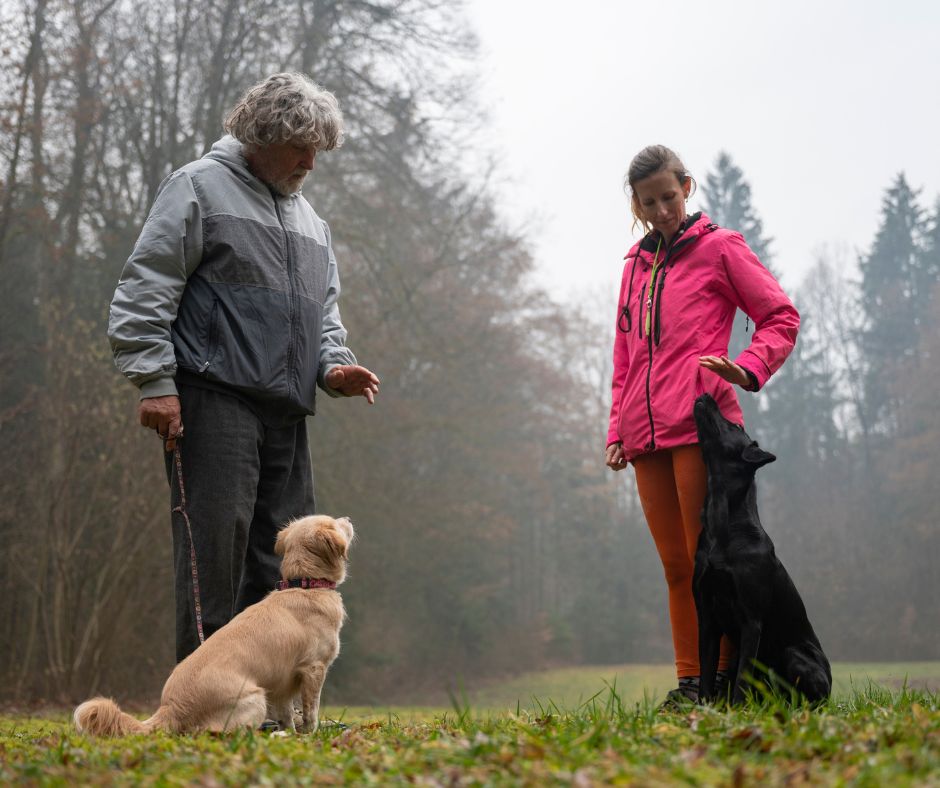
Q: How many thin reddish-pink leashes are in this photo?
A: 1